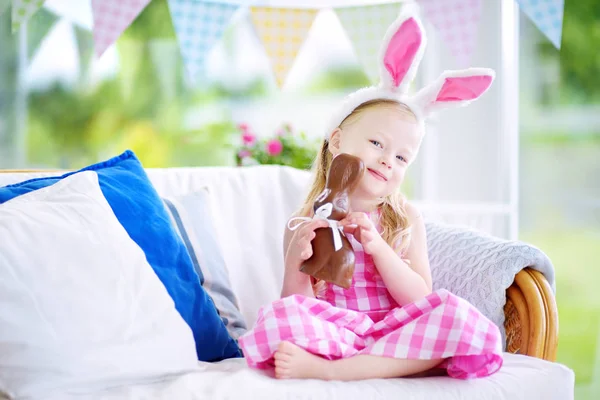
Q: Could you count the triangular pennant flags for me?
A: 7